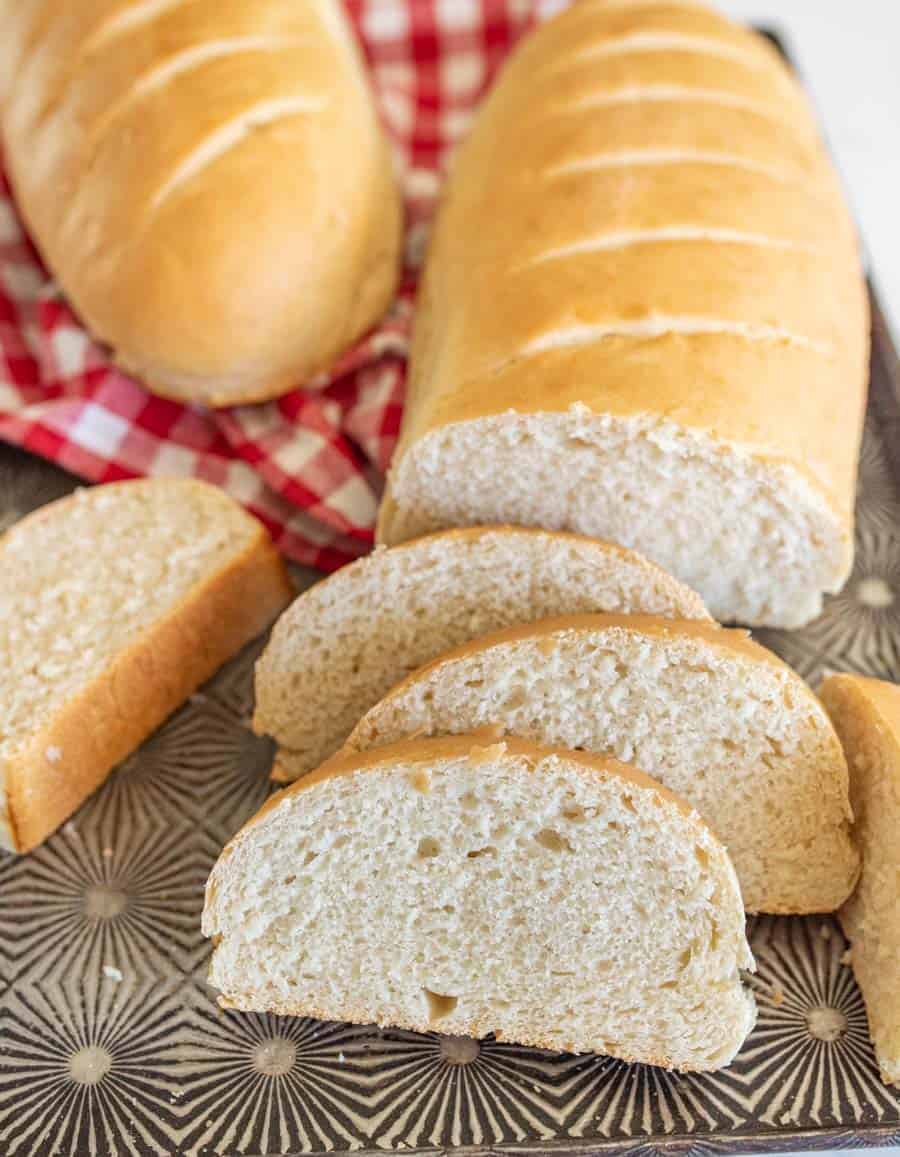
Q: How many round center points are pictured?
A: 6